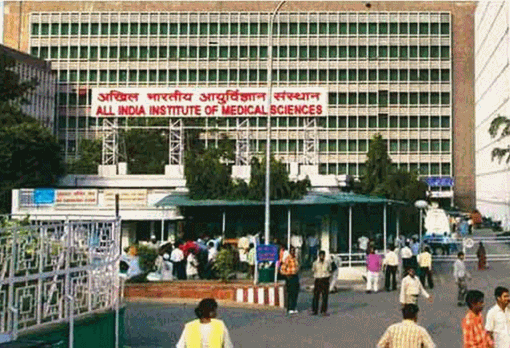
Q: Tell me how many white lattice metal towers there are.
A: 4